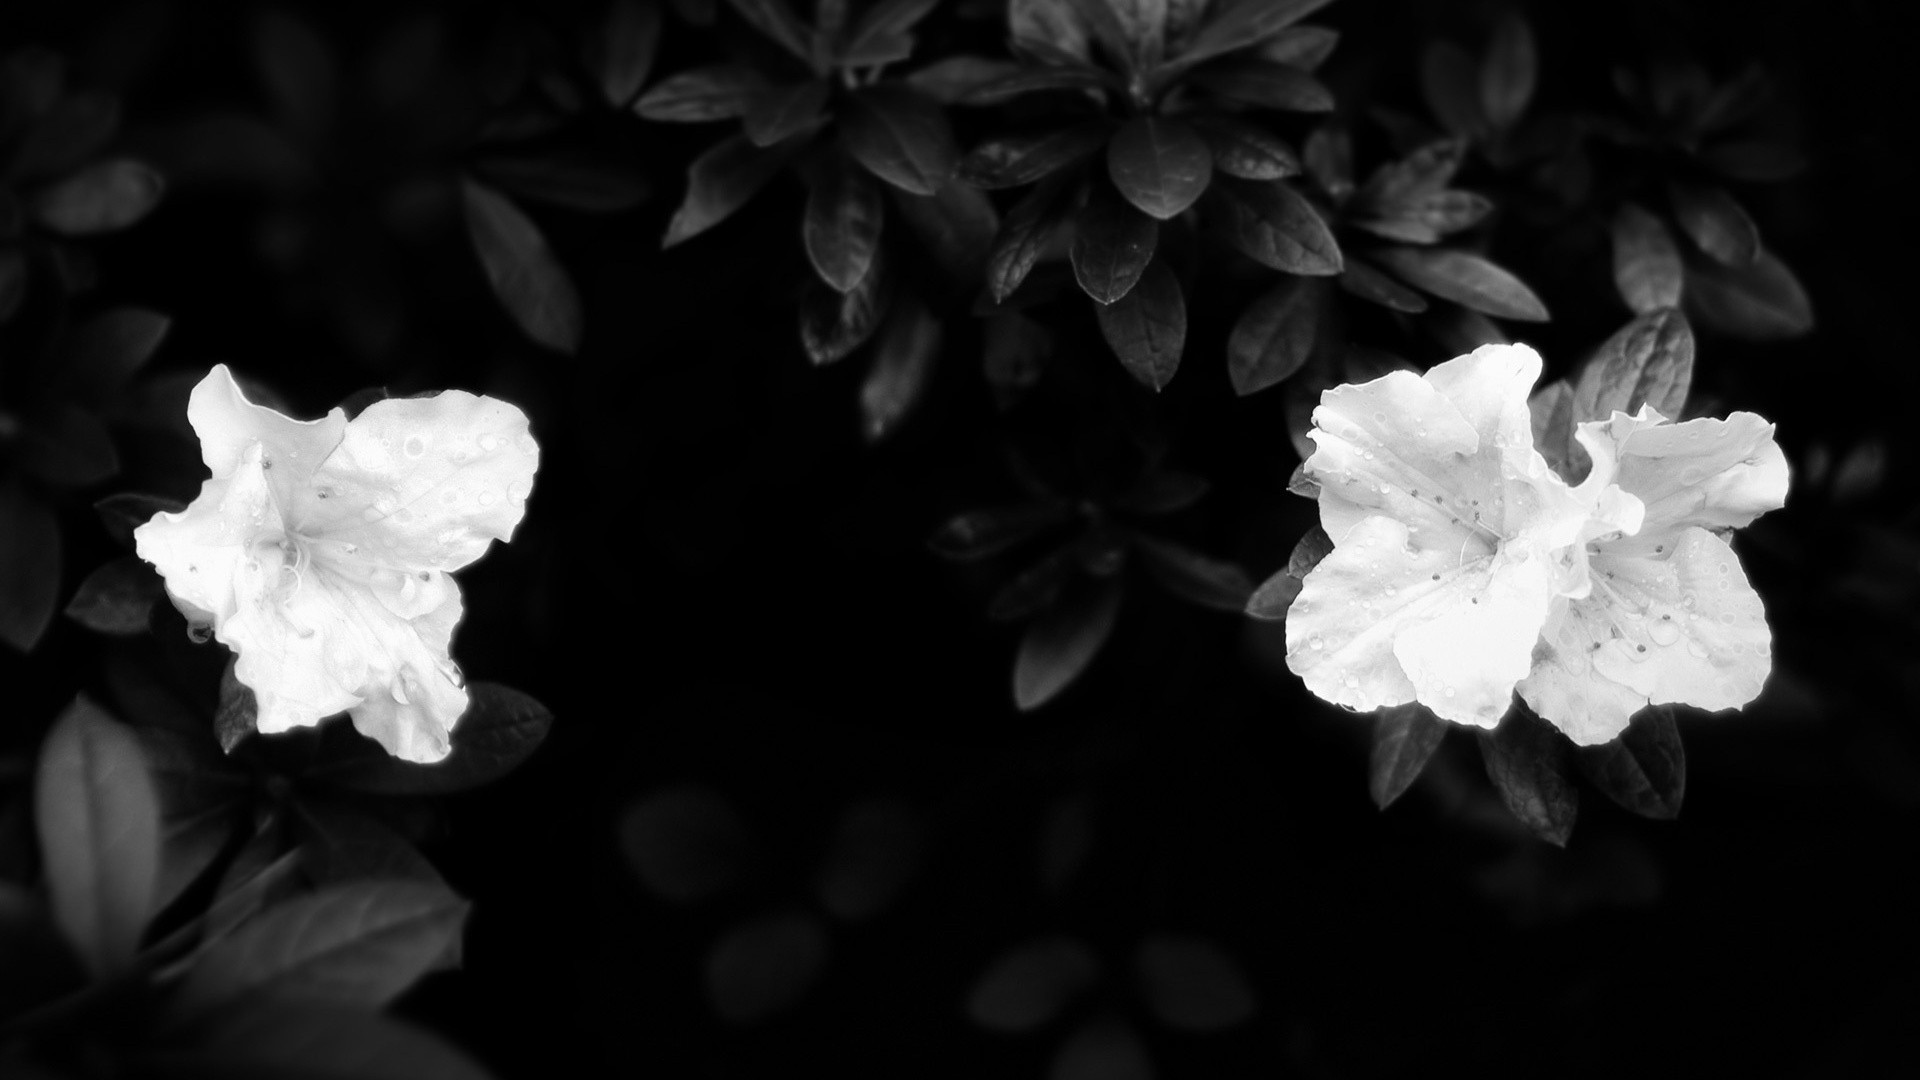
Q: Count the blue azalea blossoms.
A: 0